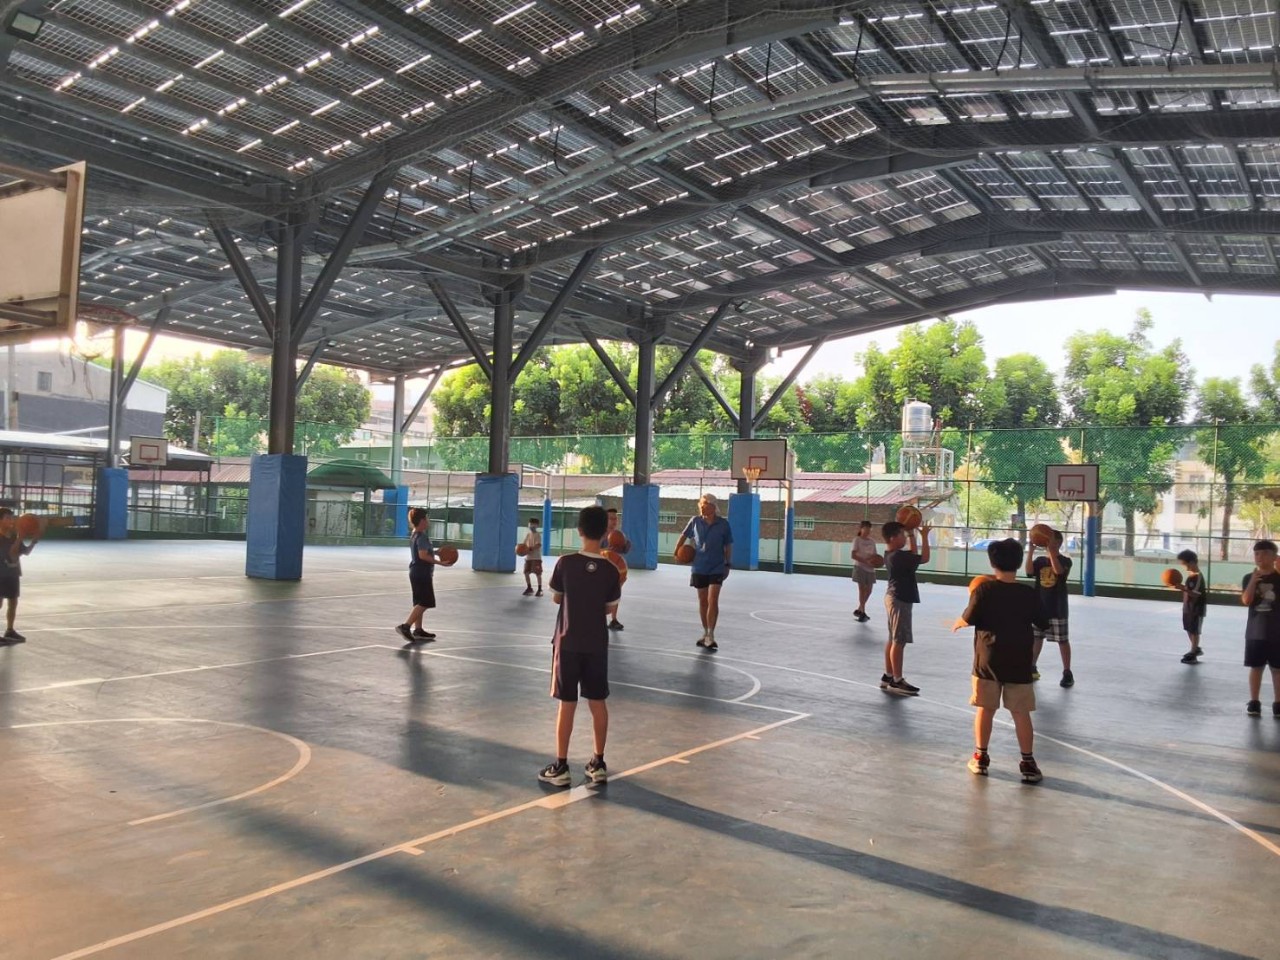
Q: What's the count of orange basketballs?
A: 11